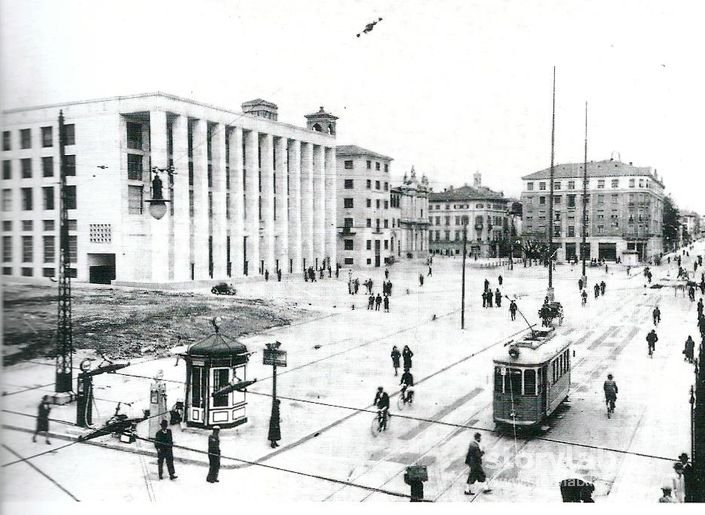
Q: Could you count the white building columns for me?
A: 12